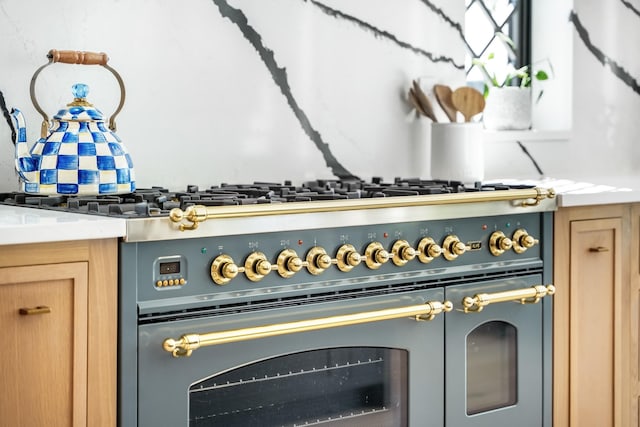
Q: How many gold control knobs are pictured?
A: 11